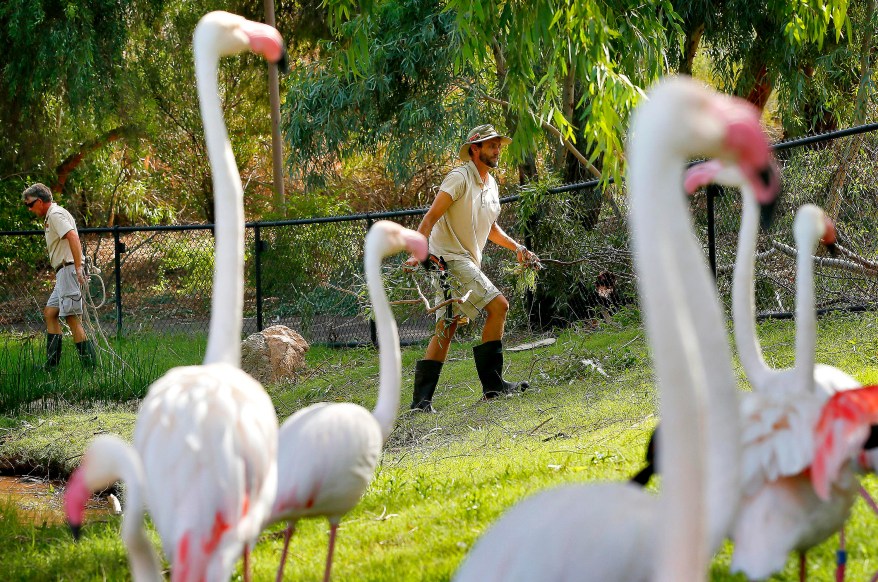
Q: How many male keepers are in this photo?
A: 2